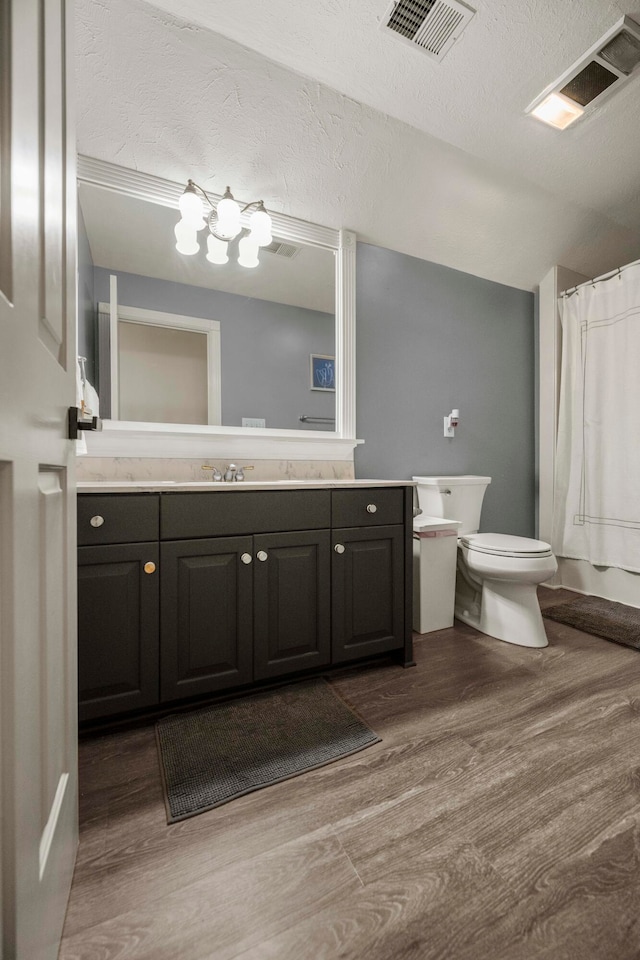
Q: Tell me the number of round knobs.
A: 6